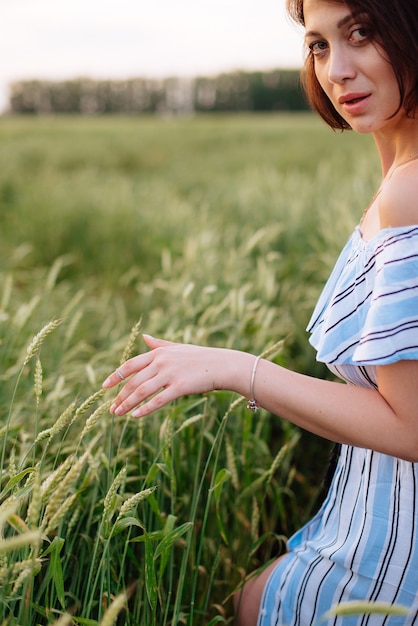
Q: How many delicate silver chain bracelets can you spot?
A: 1